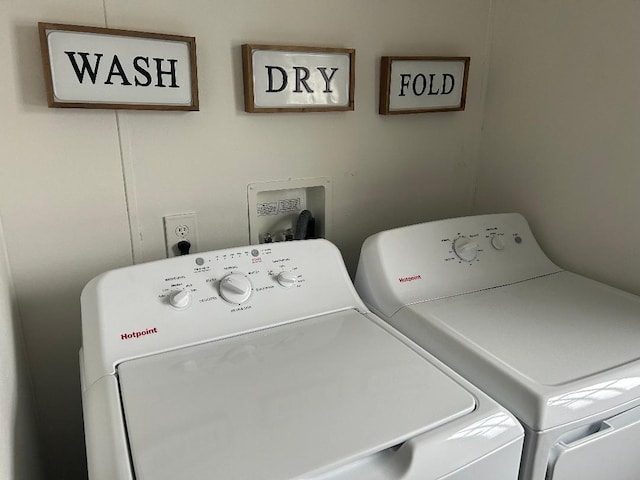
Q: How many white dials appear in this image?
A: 5